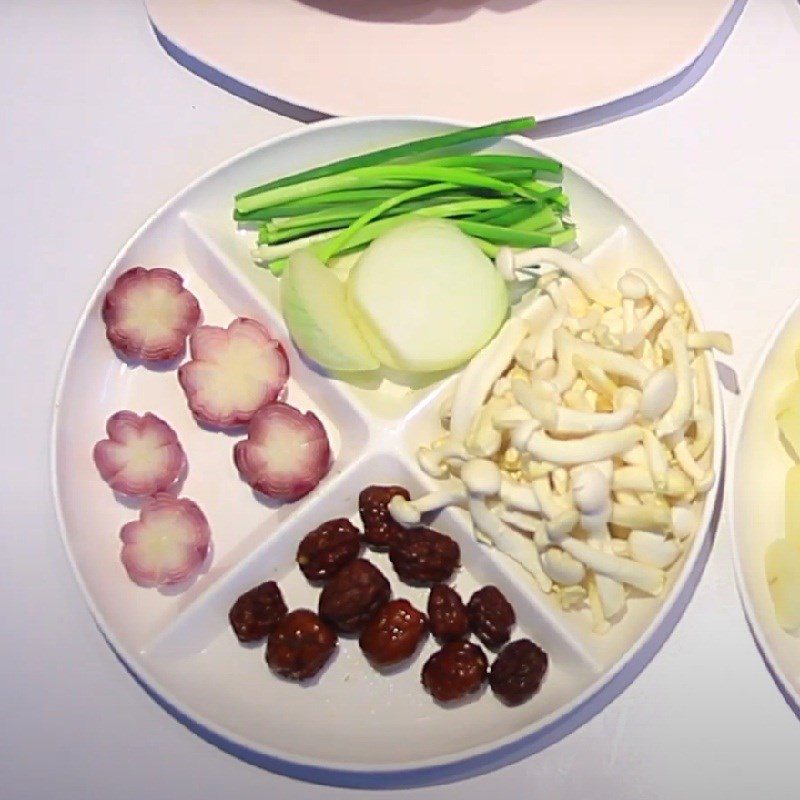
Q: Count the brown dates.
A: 11